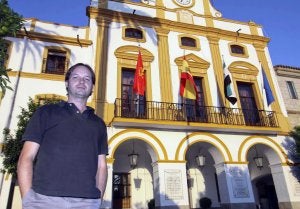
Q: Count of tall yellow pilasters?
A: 4